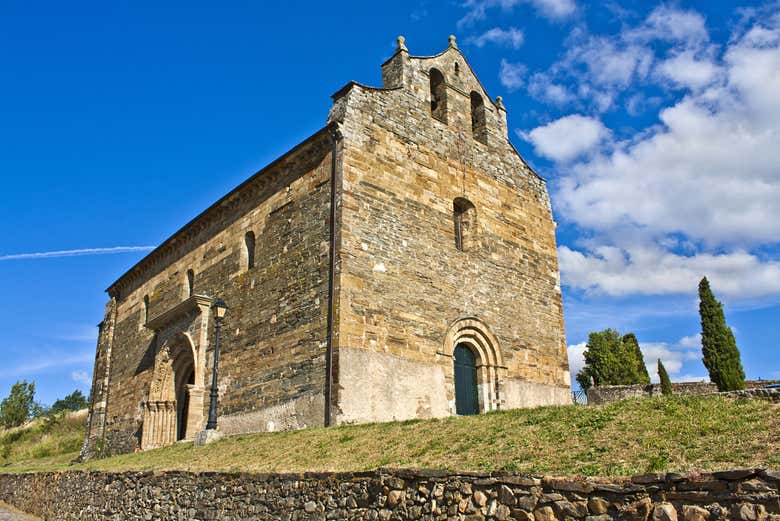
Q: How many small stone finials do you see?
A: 3